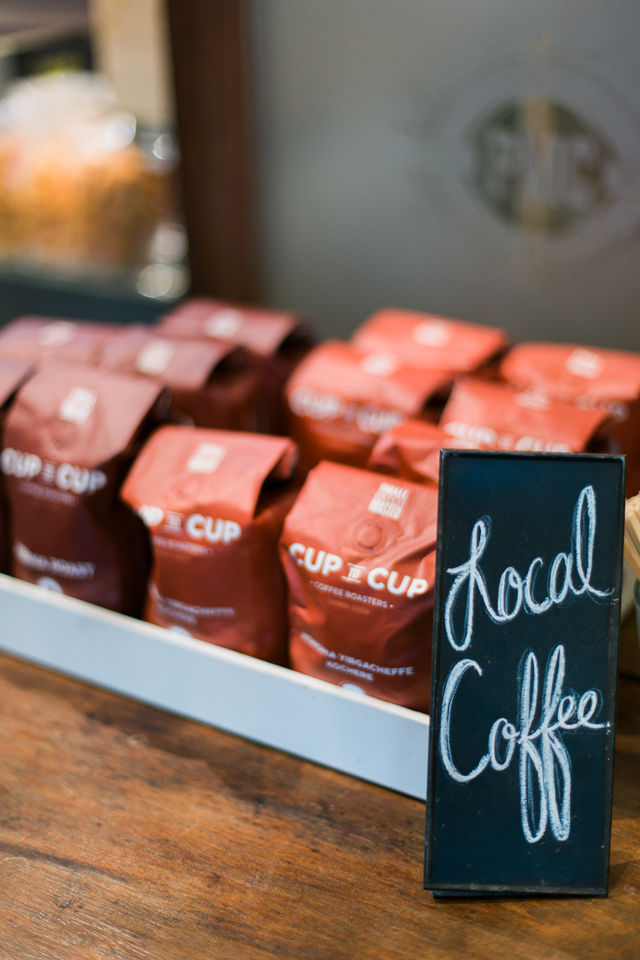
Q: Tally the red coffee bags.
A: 12